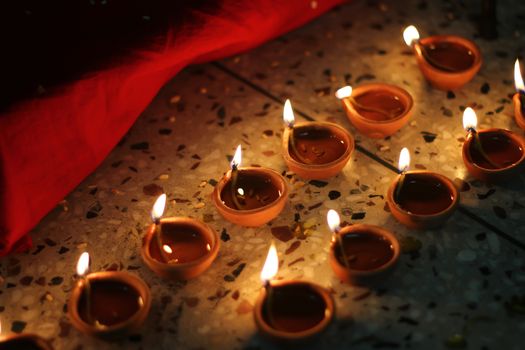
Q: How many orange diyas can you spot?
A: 12